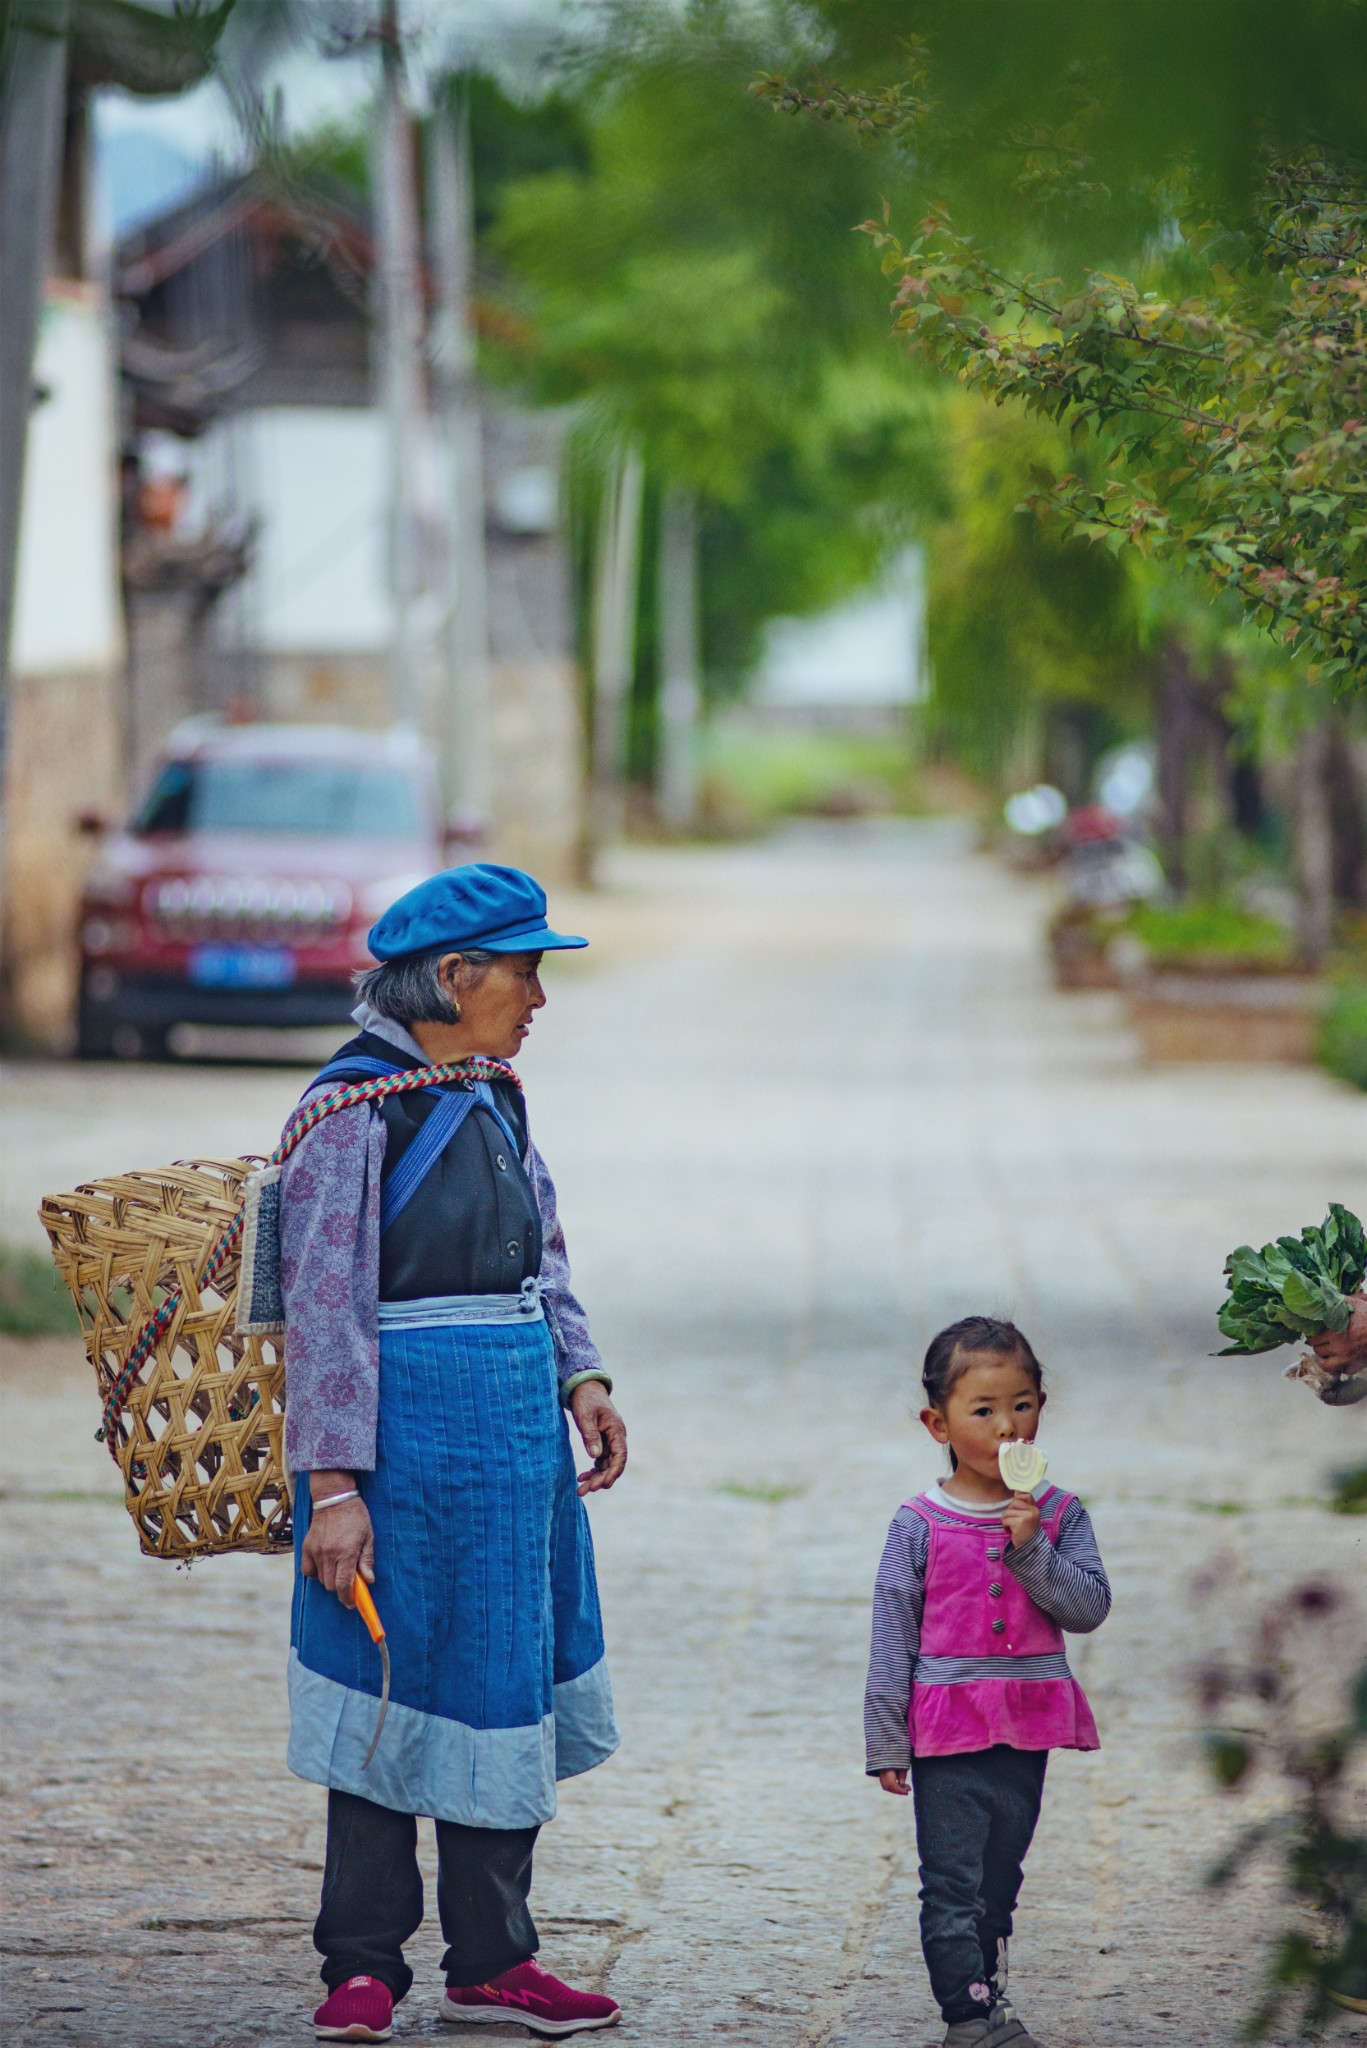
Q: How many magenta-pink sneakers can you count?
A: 2